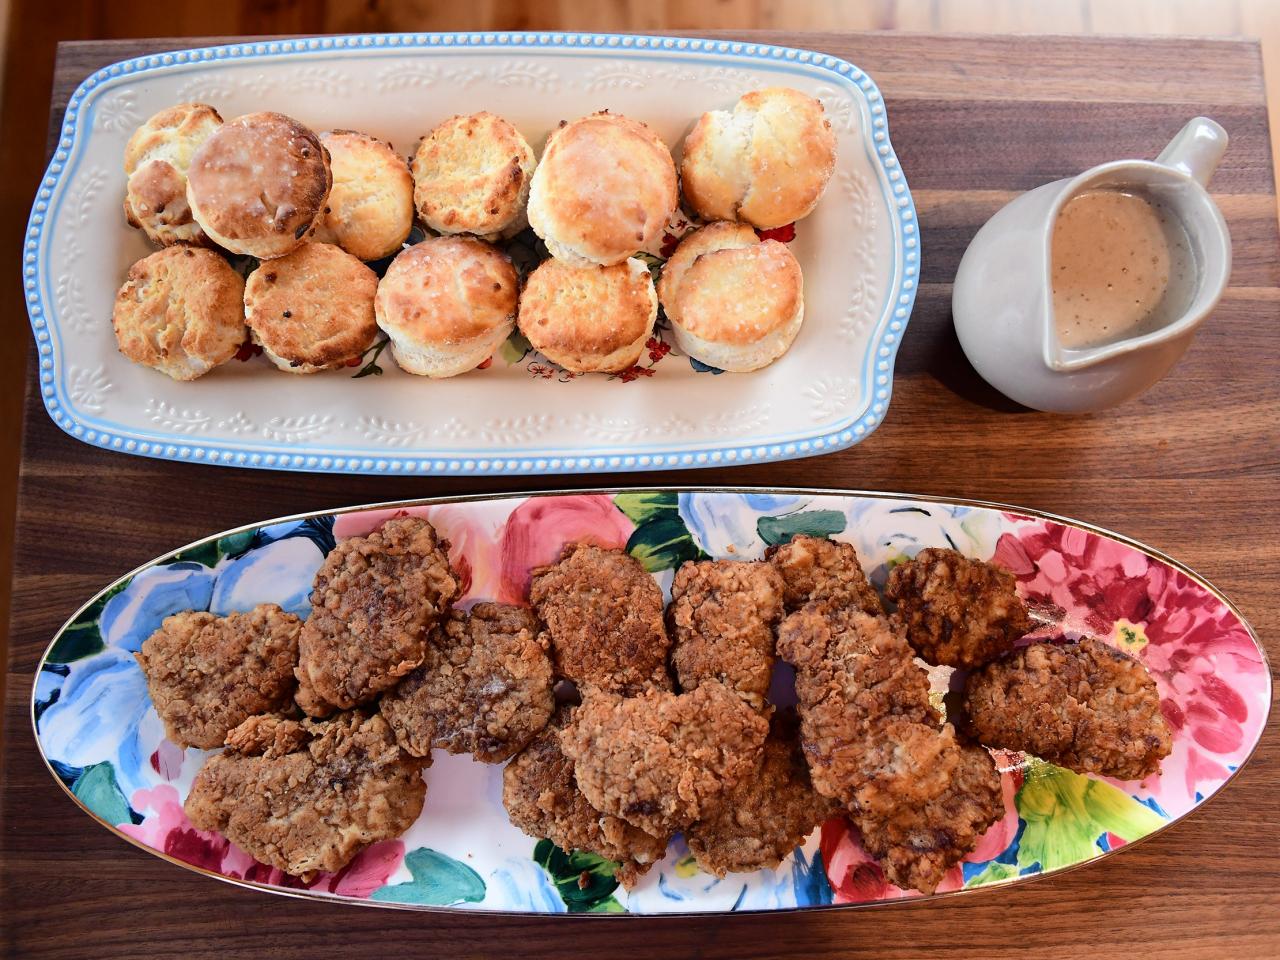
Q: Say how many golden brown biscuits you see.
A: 11